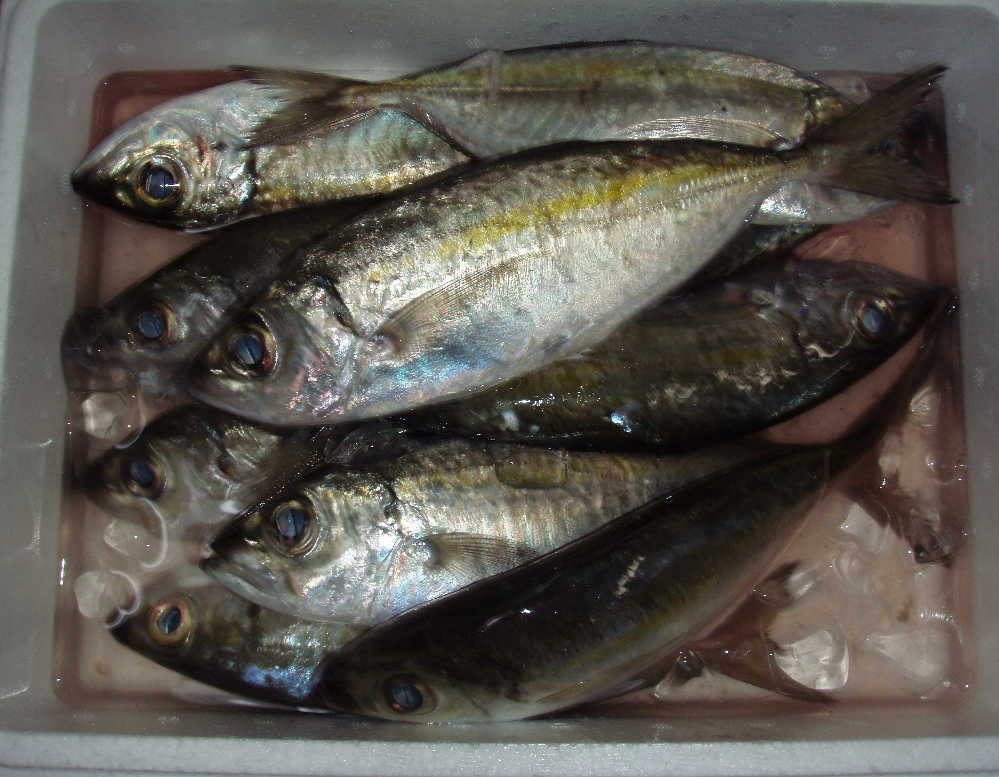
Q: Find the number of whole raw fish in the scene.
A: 9